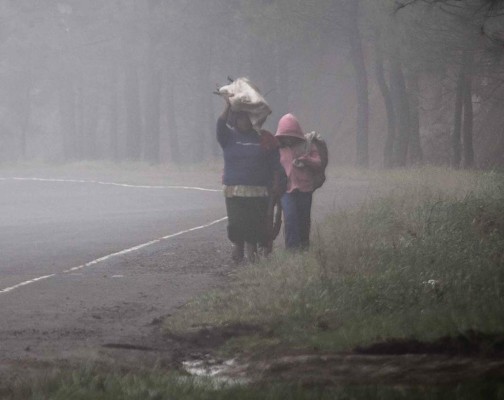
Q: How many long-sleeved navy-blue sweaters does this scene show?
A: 1